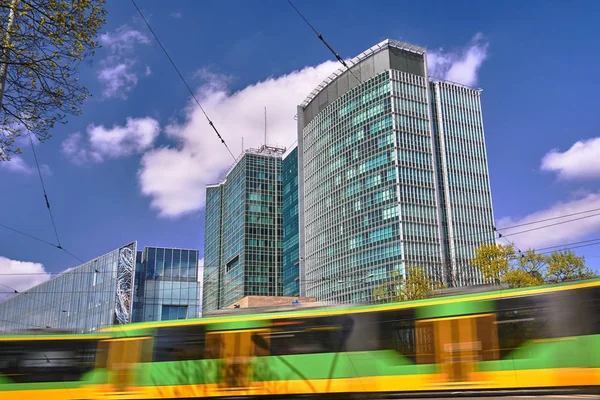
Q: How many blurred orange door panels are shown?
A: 3